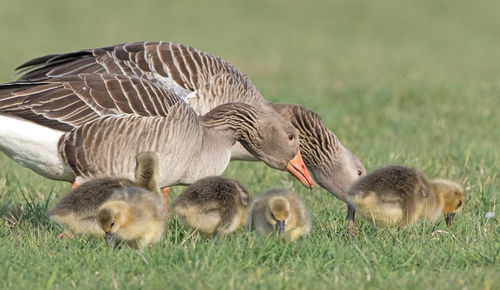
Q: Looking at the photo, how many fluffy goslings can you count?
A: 5